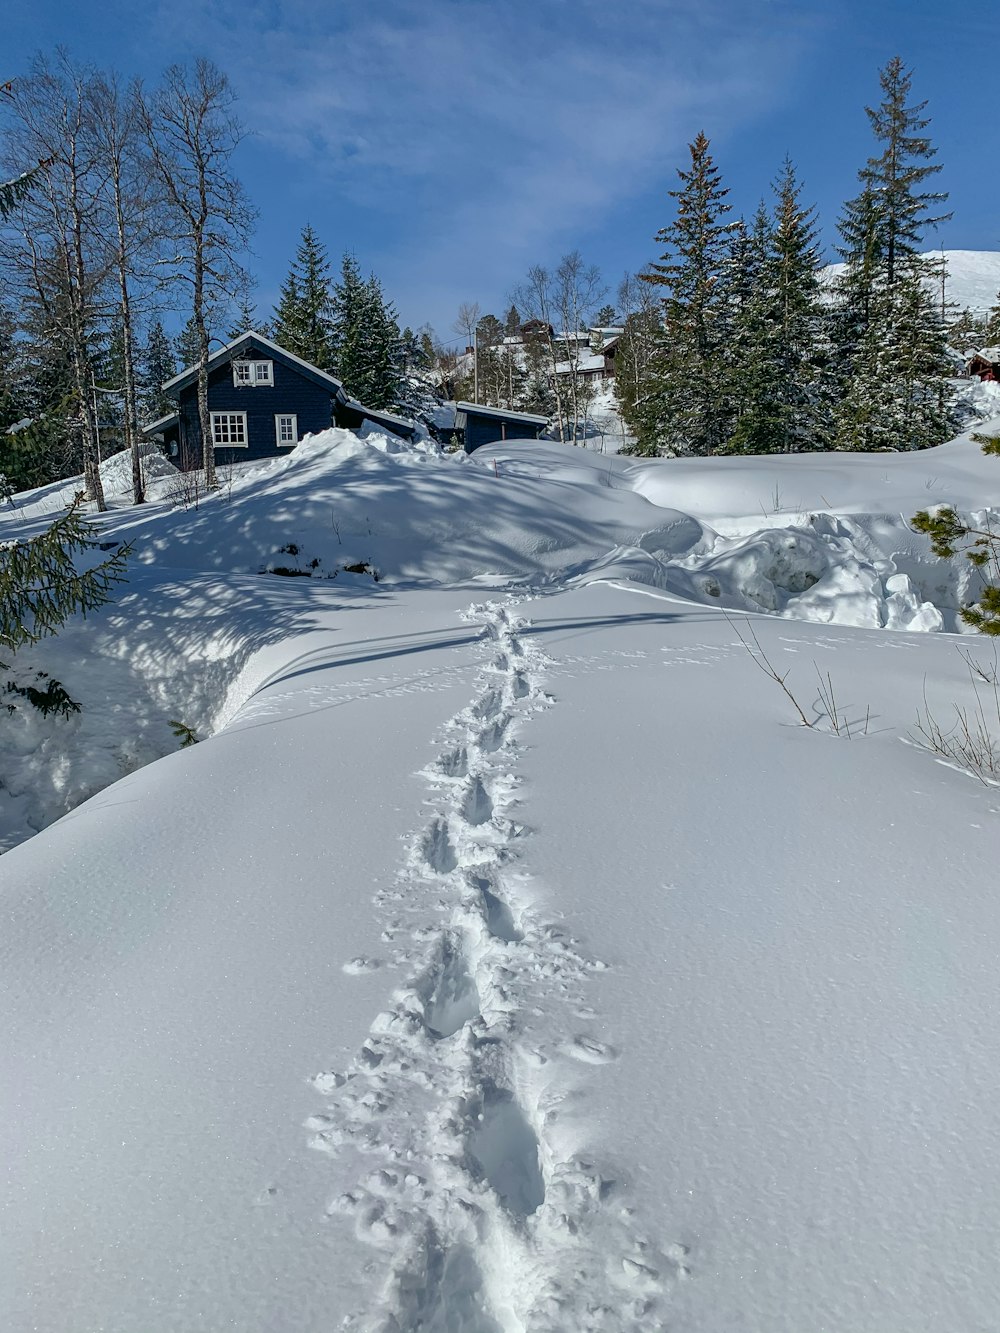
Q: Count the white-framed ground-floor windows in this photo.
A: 2